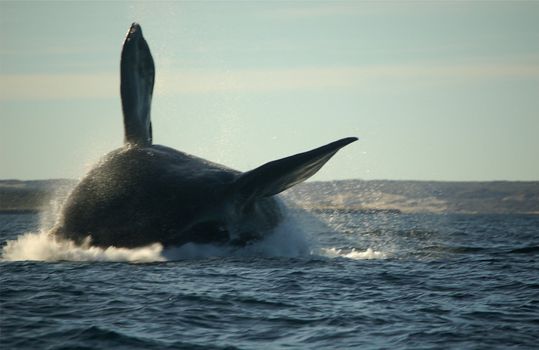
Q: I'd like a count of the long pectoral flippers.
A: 2